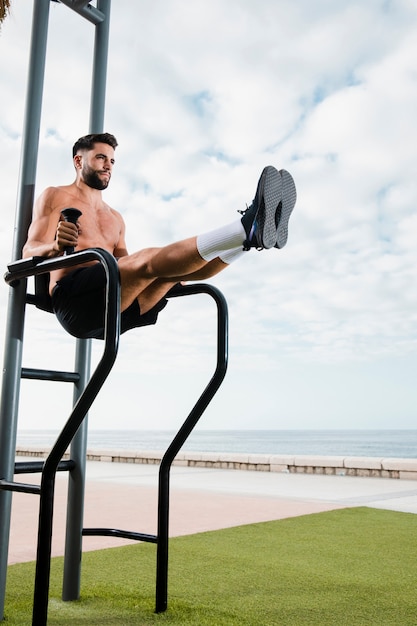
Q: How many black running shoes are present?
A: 2